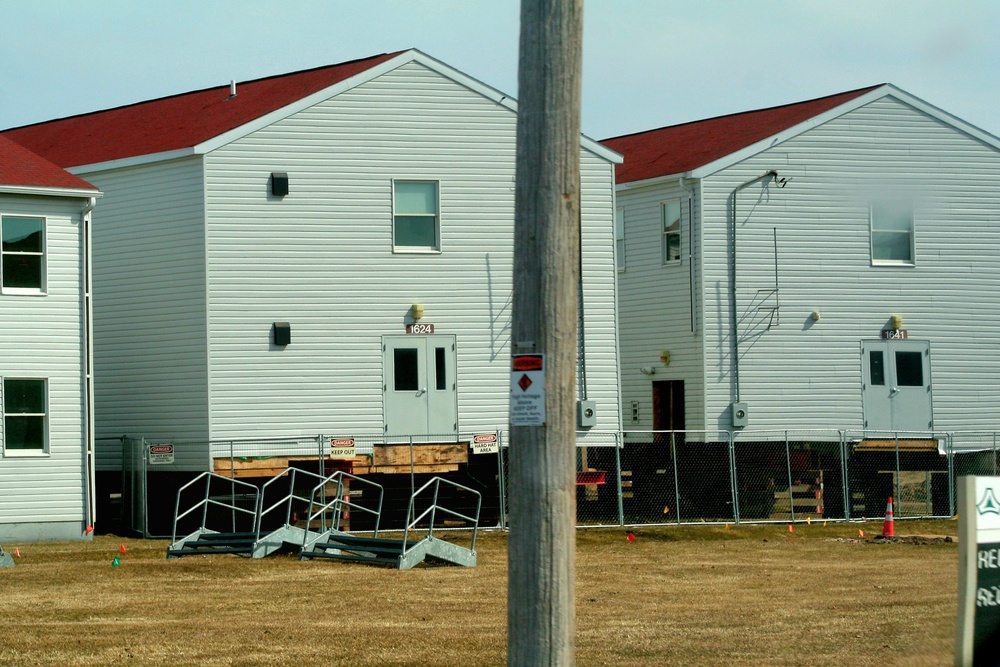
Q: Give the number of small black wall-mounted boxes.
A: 2